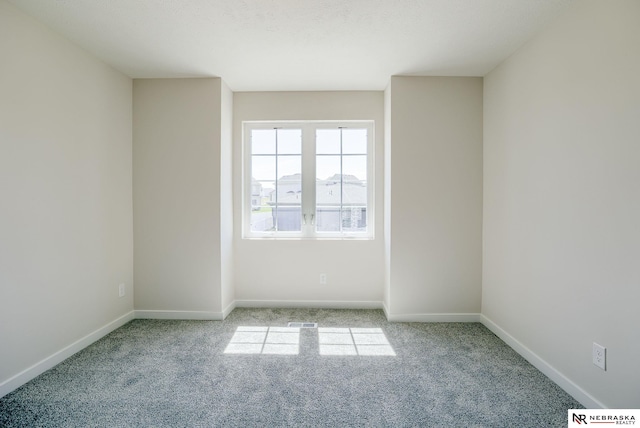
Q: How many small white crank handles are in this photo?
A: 2